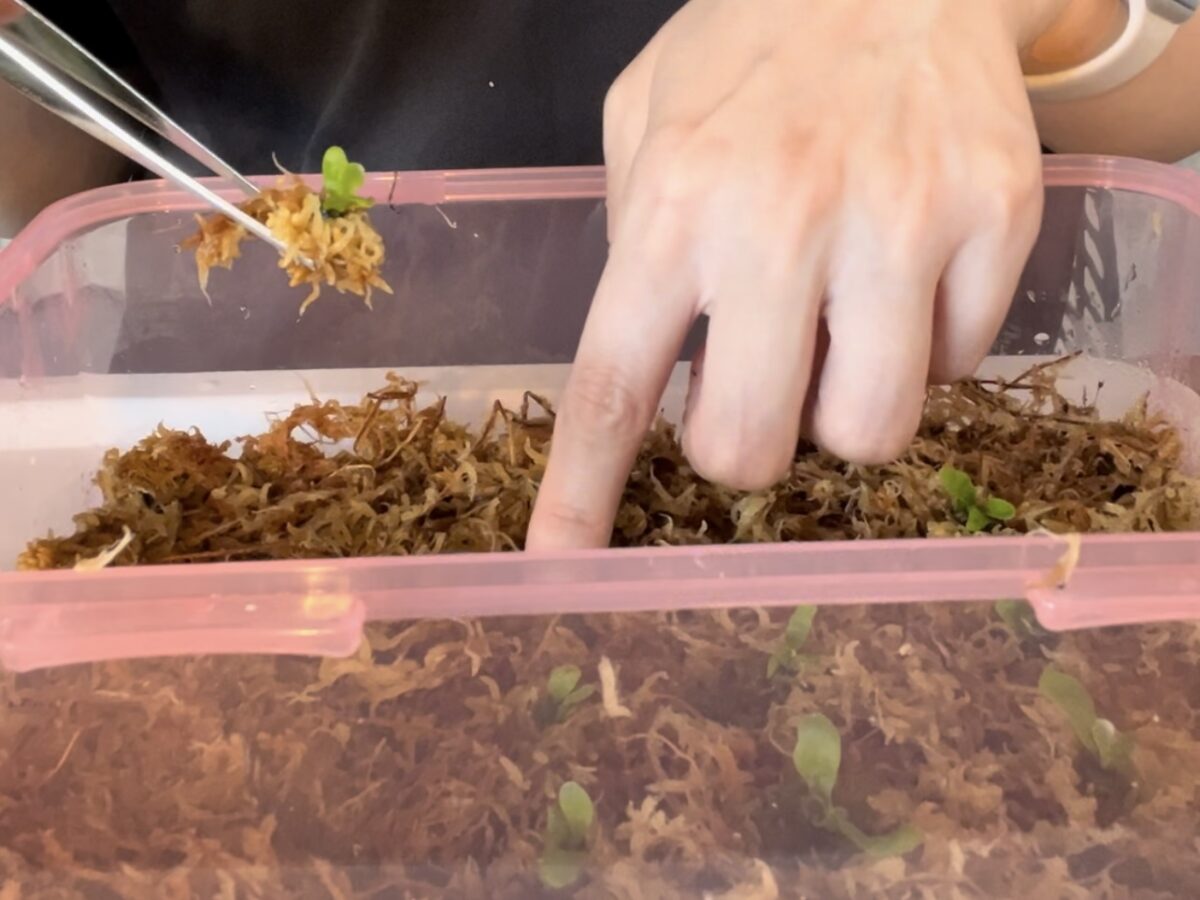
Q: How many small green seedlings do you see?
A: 8